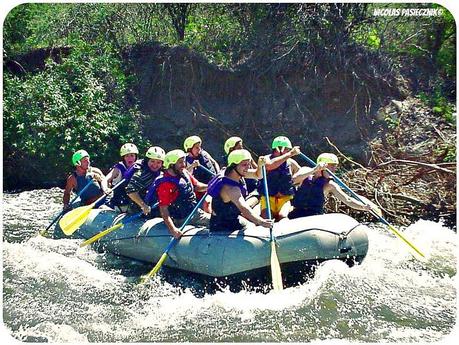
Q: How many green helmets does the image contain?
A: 2